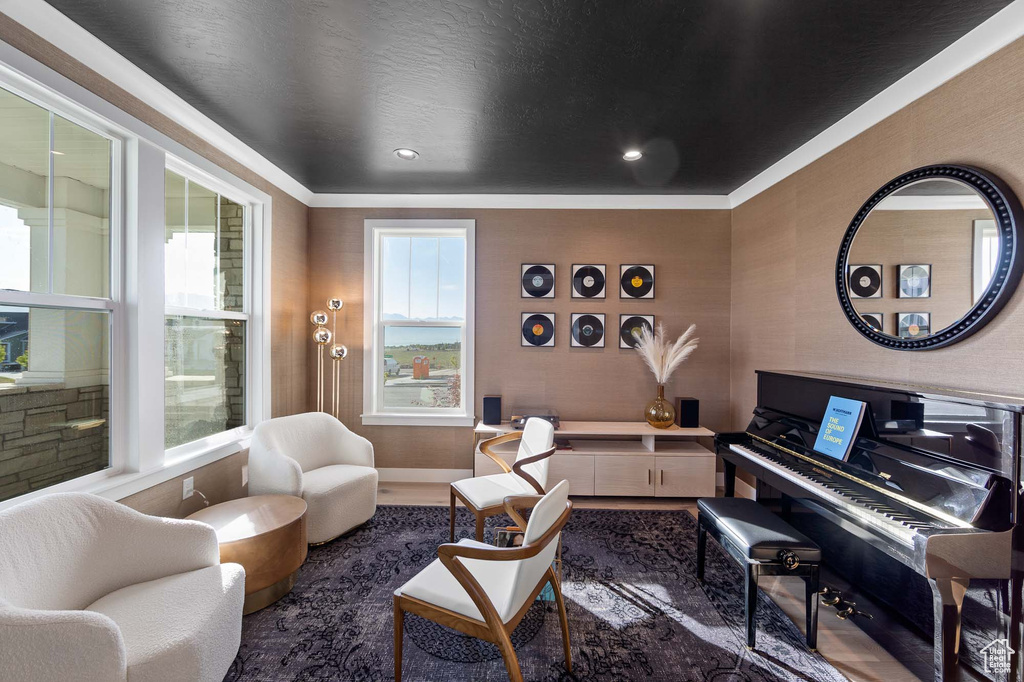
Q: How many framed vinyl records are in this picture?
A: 6